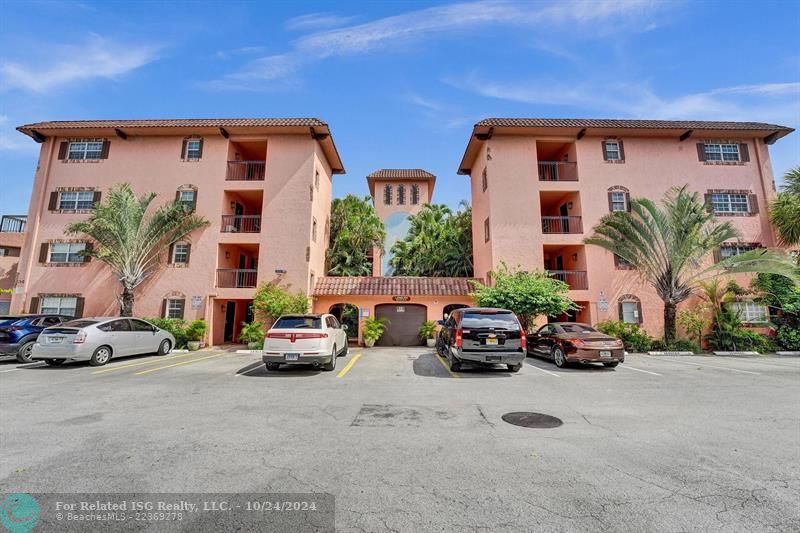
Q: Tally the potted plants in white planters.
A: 4